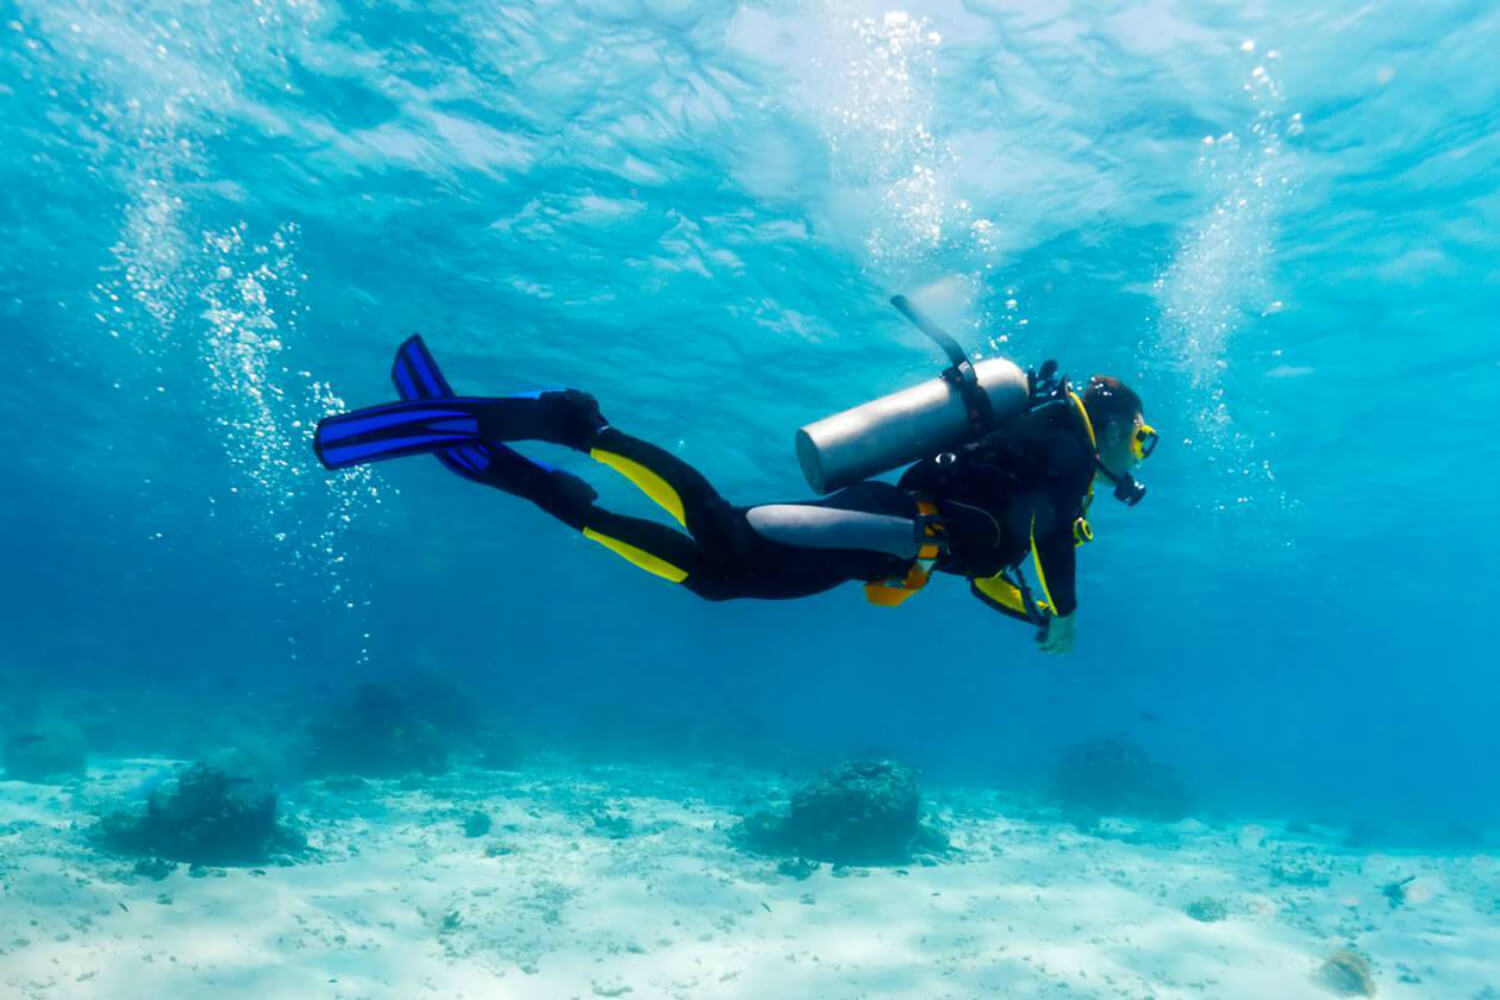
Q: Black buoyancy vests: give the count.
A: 1